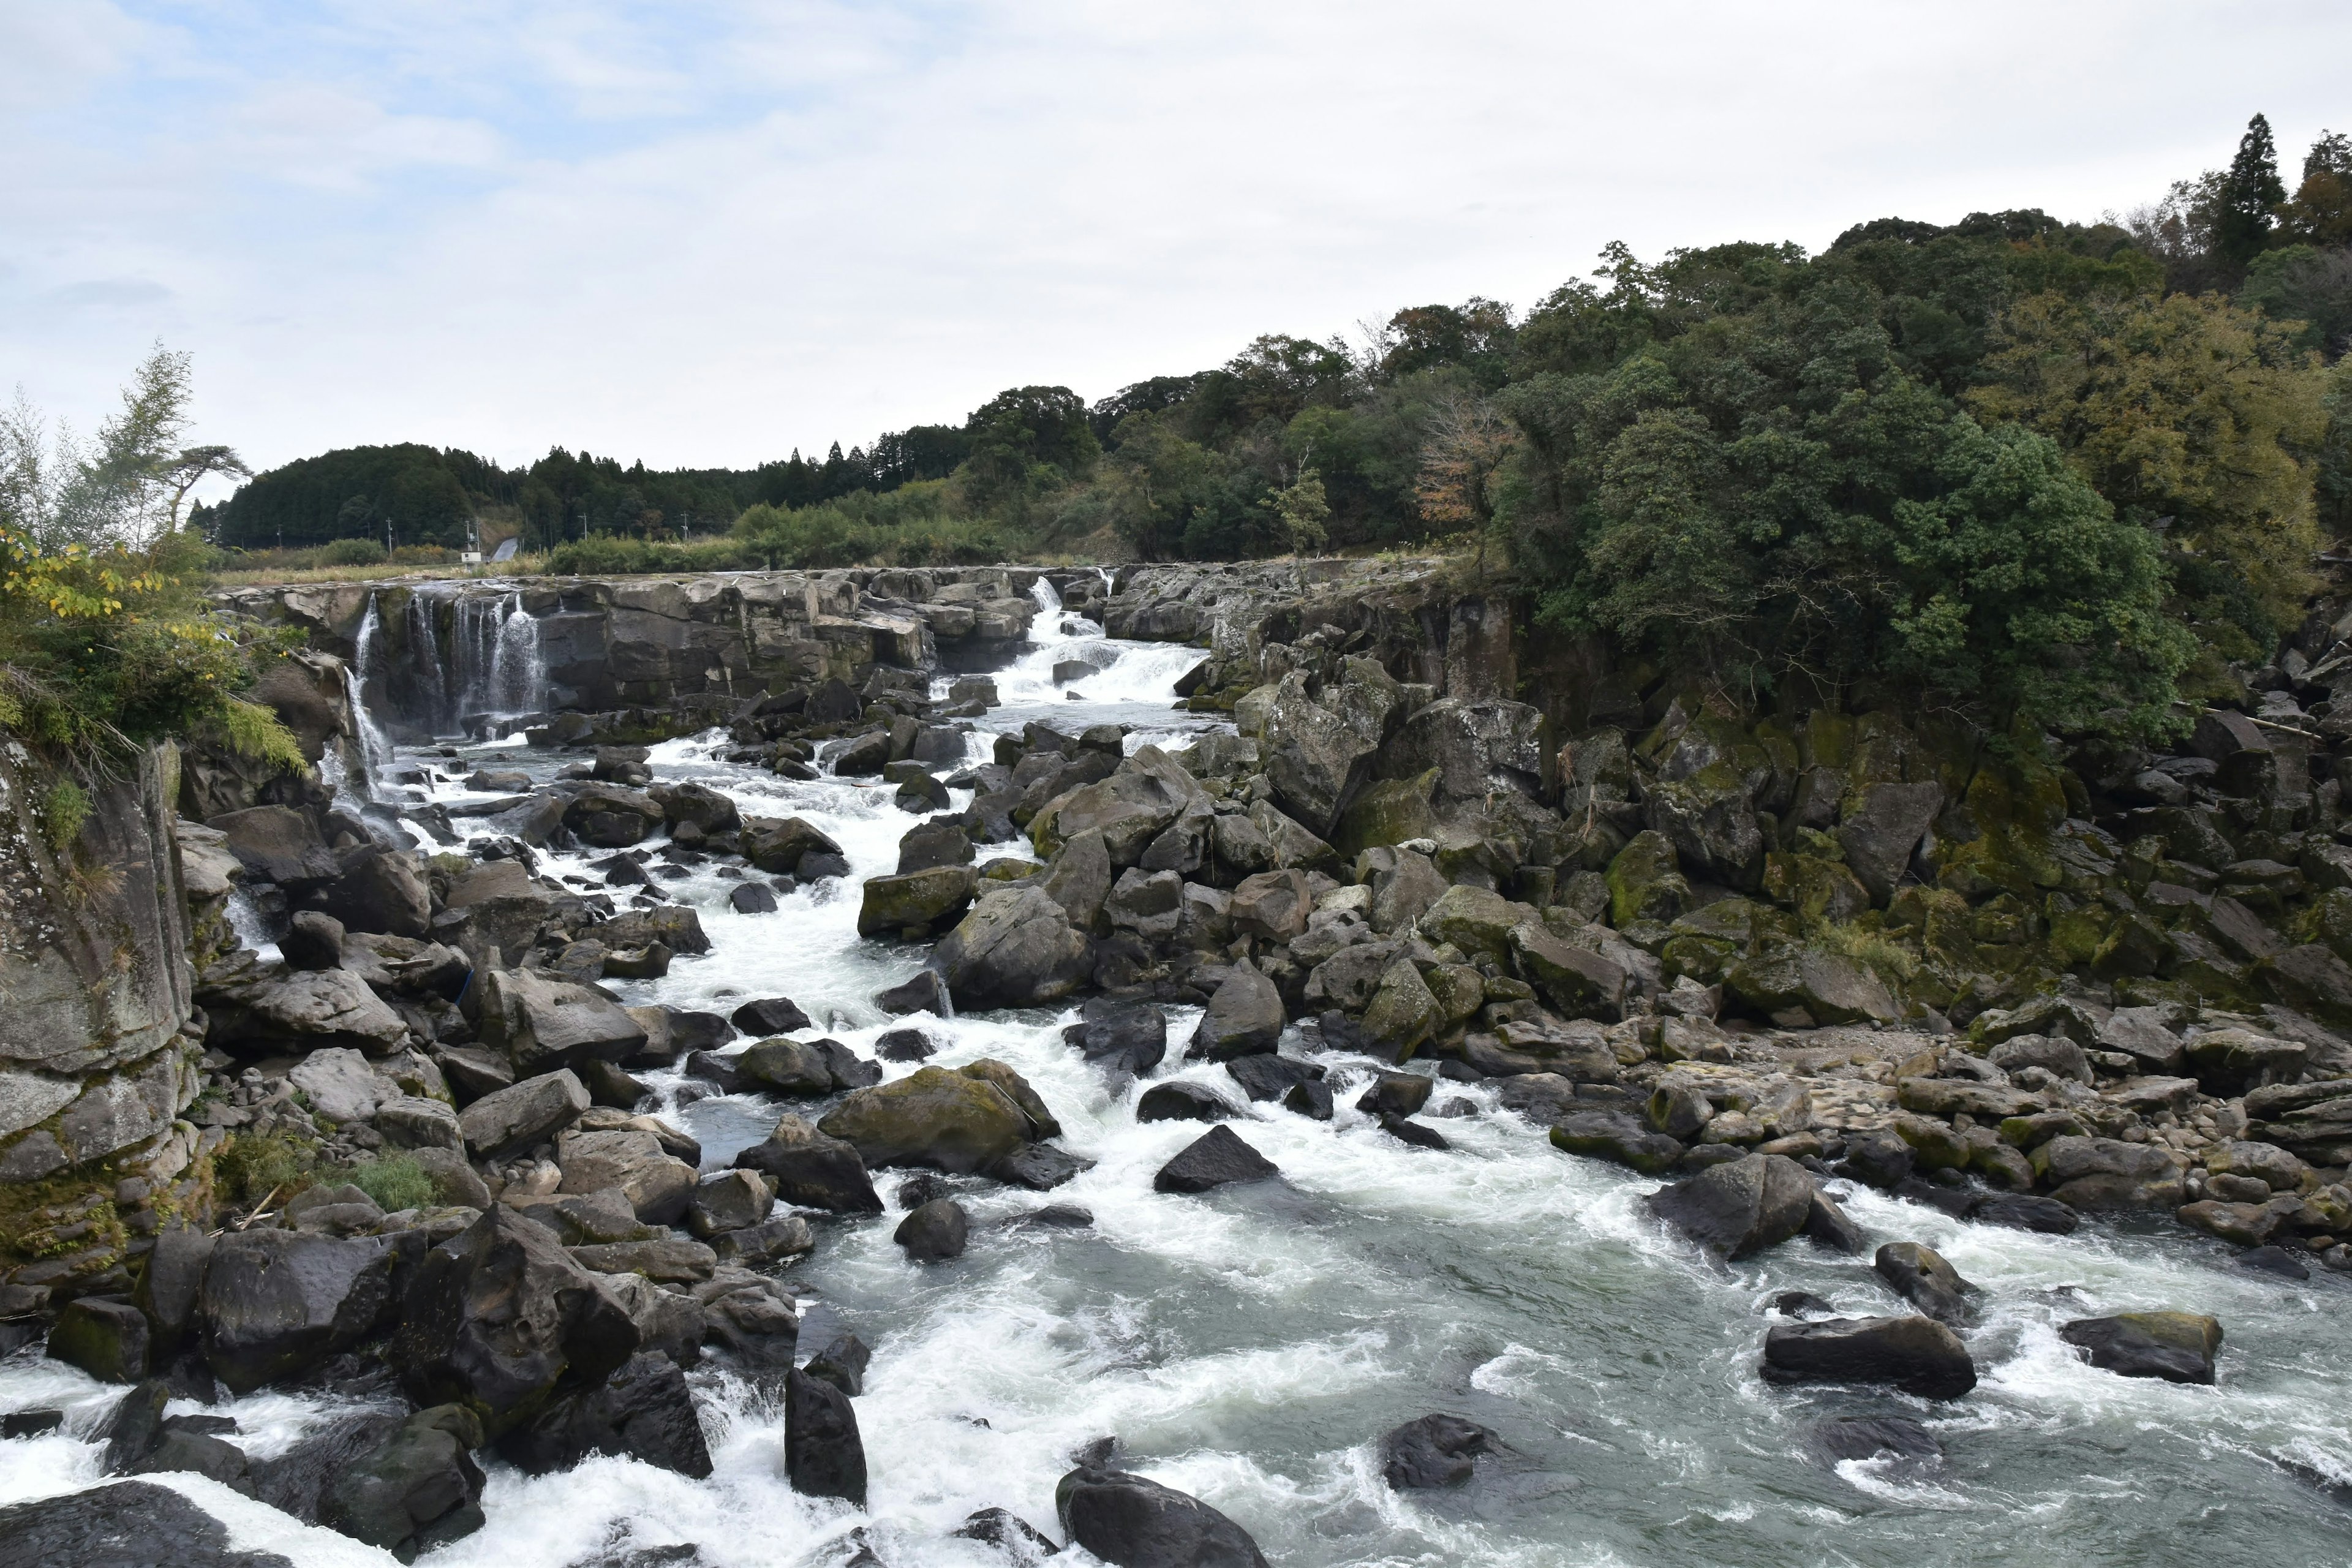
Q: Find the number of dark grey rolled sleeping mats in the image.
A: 0